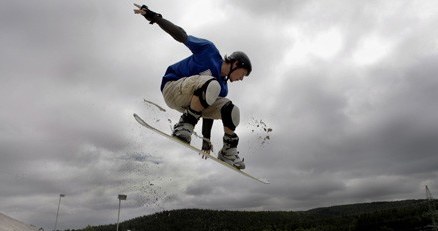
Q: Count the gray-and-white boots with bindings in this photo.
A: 2